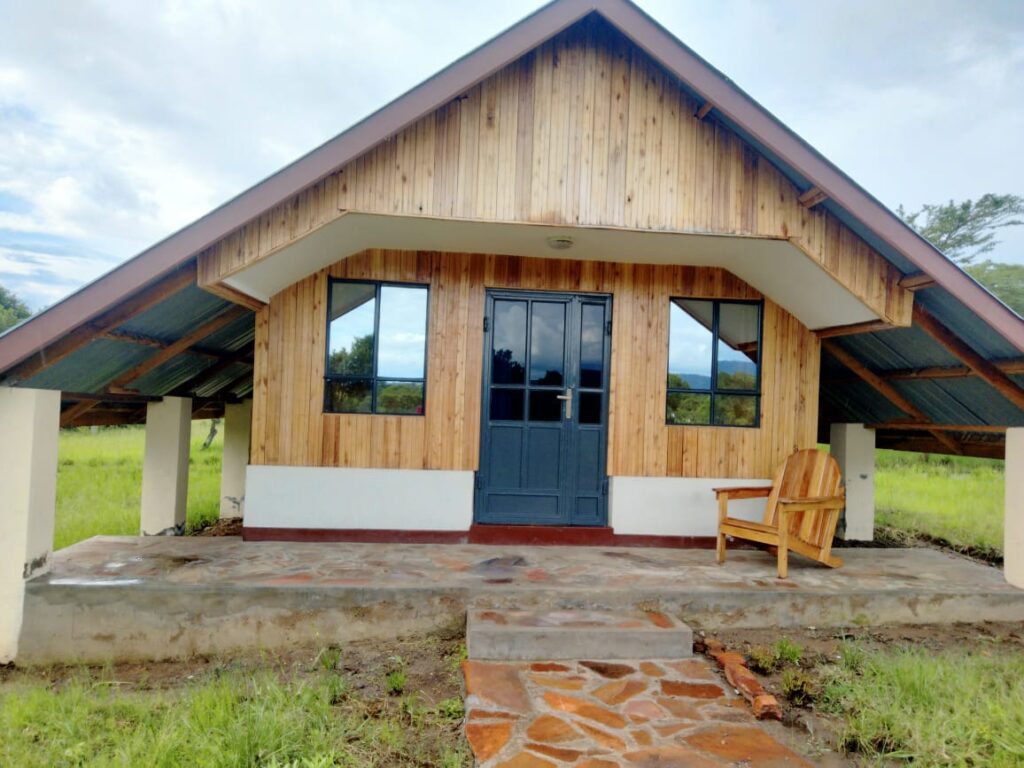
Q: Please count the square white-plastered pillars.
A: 5